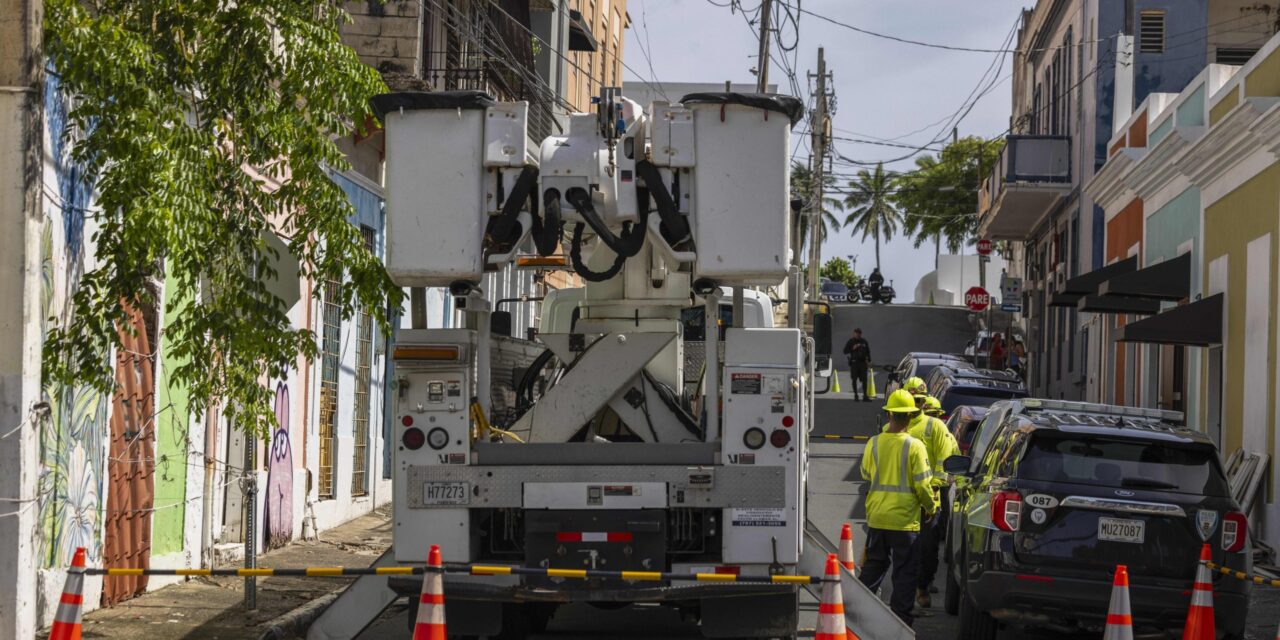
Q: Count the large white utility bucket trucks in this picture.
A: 1